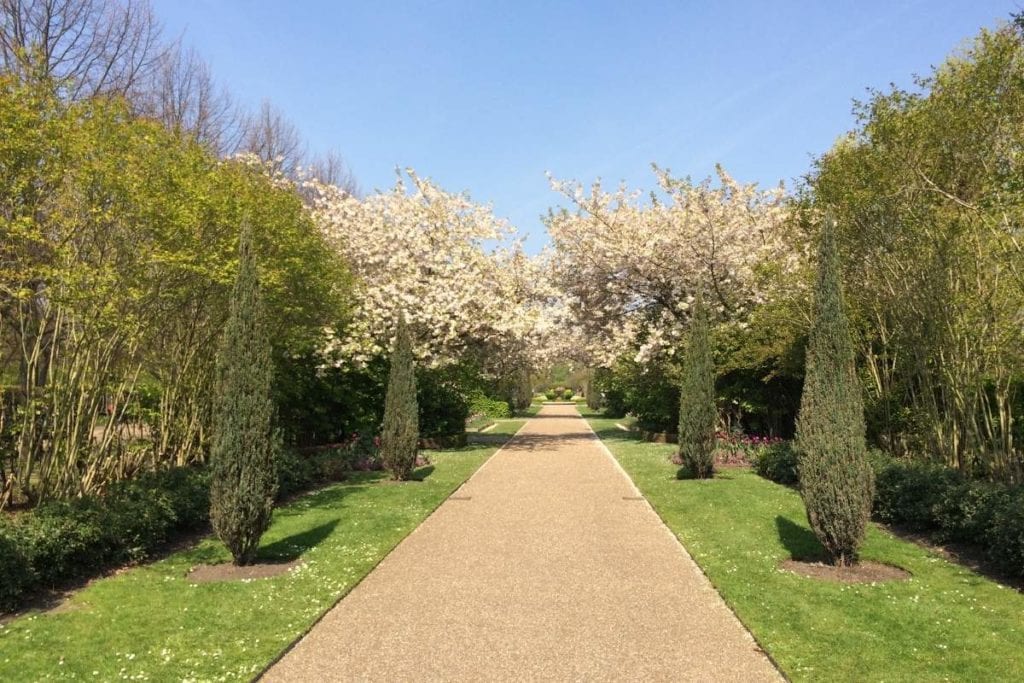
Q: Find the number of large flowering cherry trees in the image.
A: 2